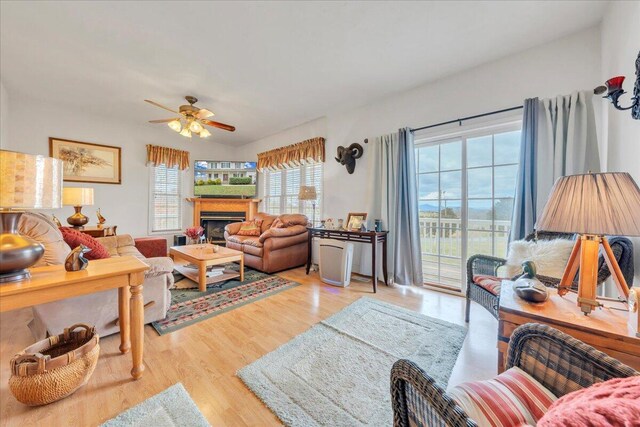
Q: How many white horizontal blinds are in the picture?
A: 4